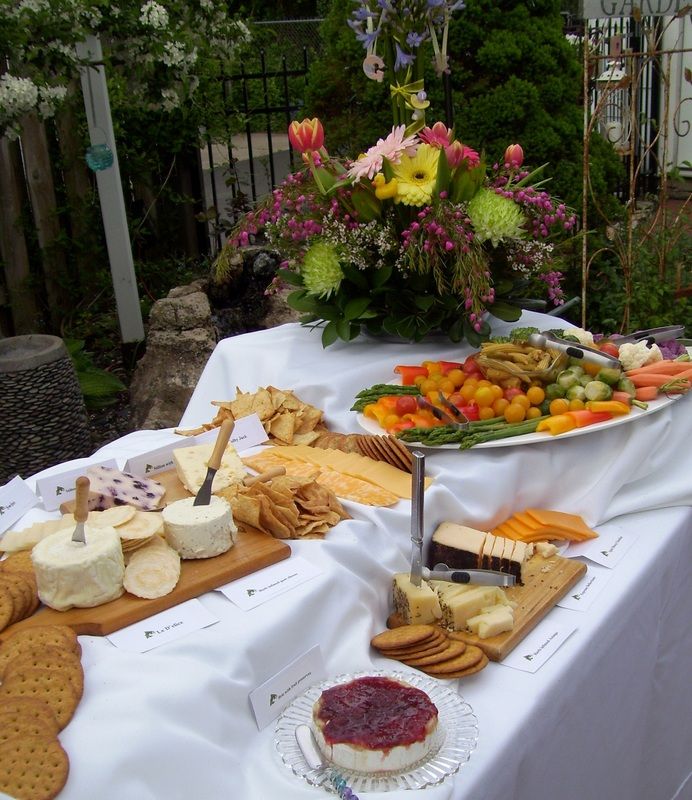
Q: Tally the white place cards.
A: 10